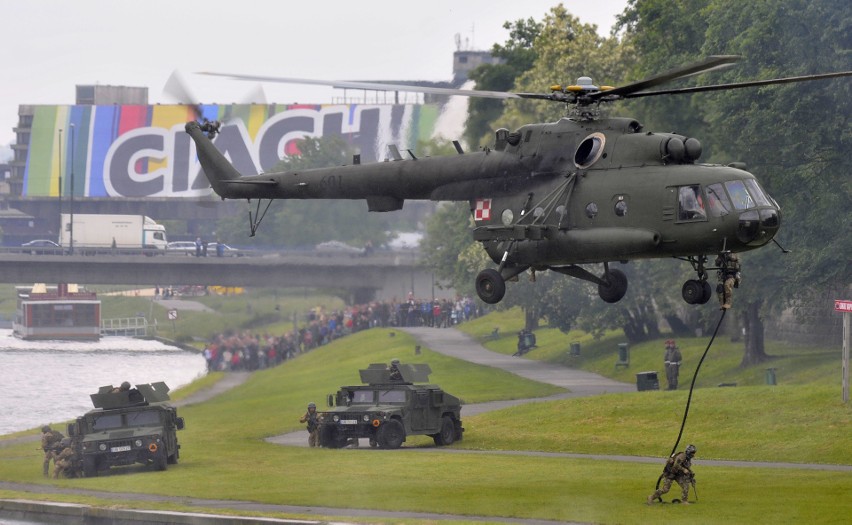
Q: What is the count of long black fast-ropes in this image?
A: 1